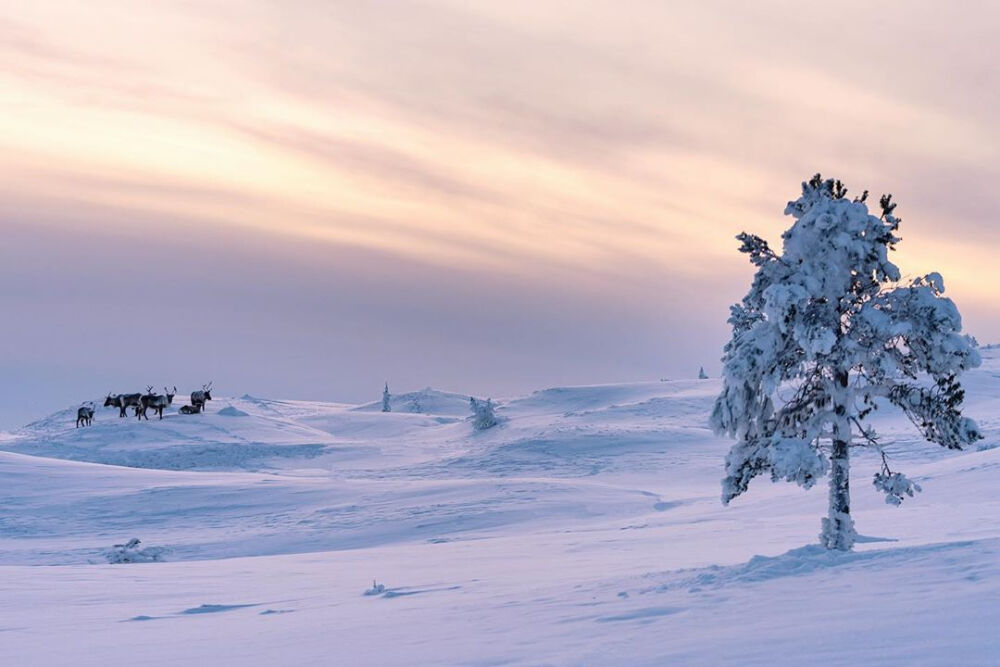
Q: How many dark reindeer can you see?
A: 6